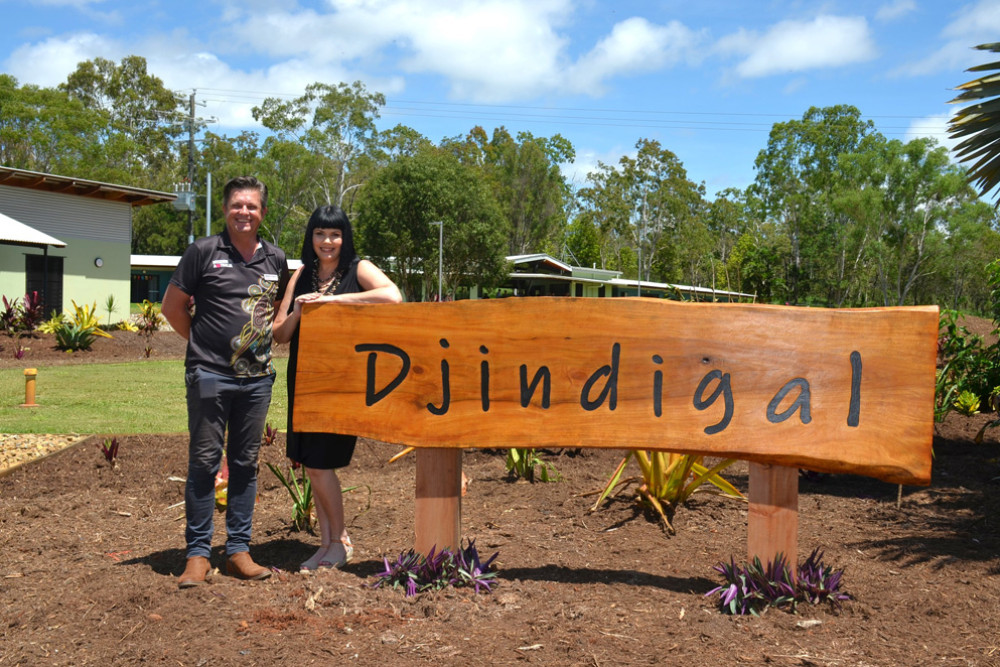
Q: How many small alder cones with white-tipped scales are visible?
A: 0